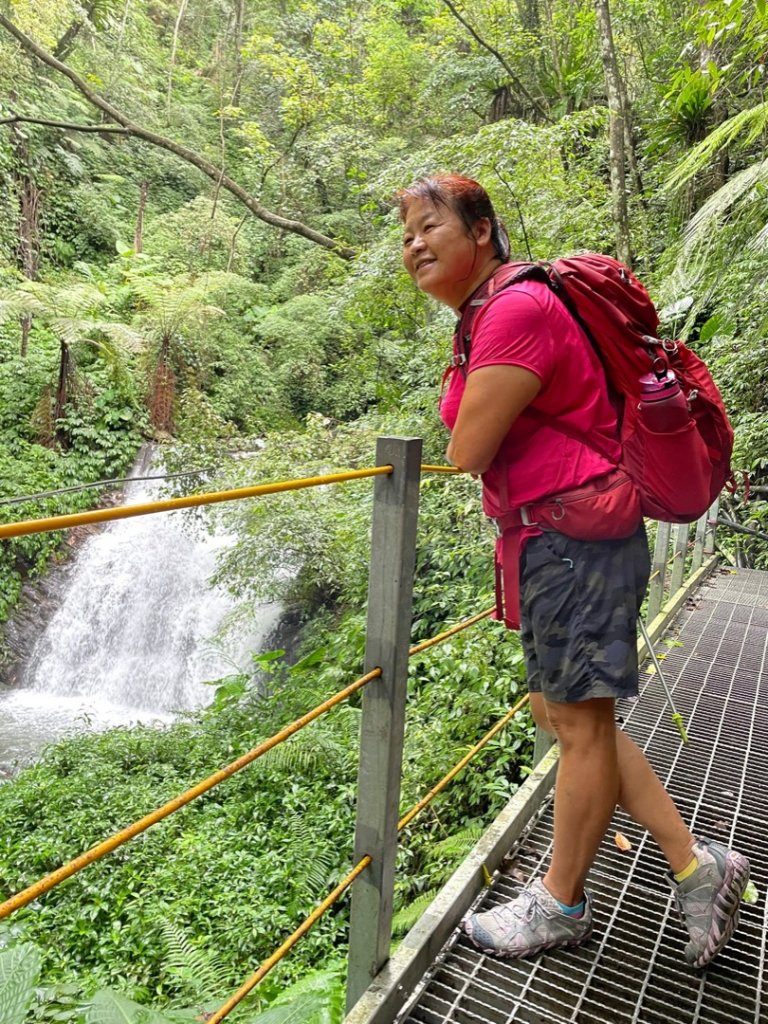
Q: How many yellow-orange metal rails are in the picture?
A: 3